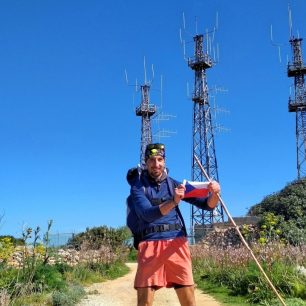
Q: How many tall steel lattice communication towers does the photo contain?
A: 3